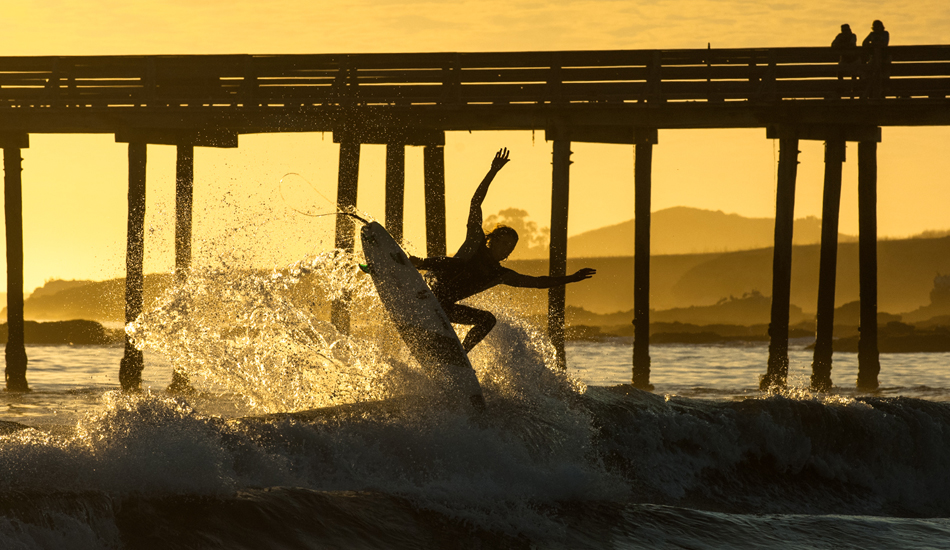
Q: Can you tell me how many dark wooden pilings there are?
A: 11